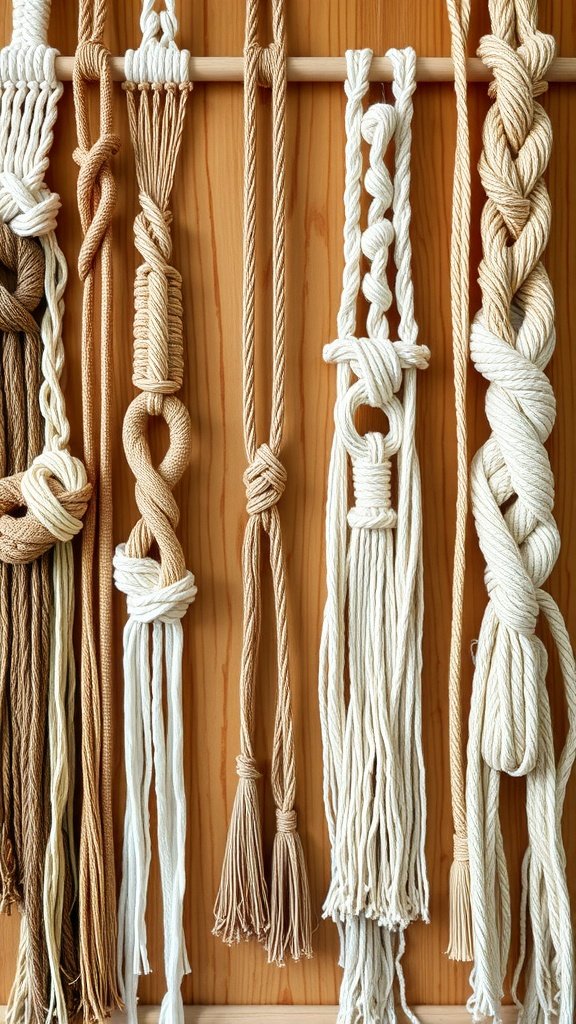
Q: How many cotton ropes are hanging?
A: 7